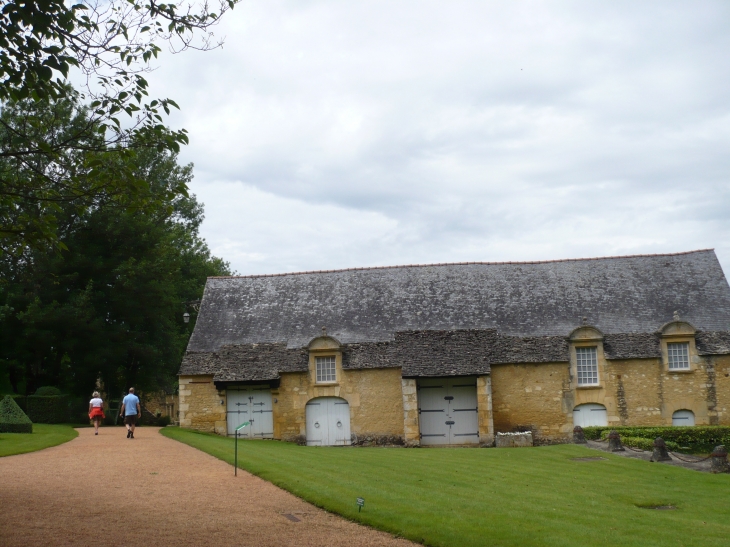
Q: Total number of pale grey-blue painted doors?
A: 5